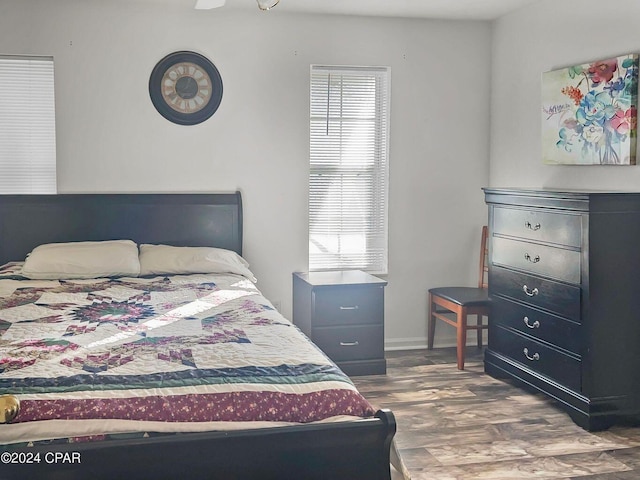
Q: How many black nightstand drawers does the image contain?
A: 2